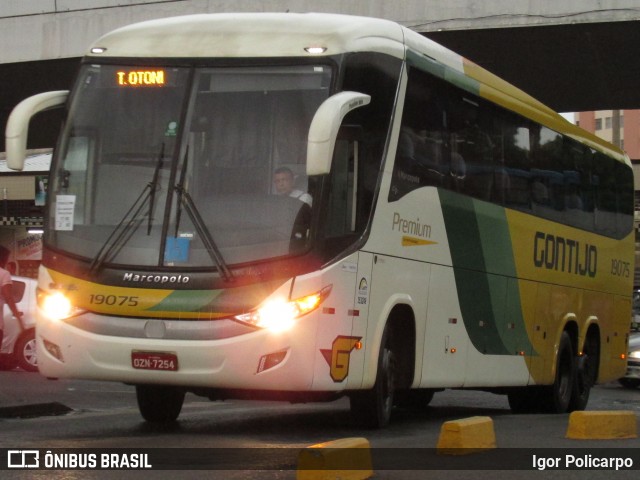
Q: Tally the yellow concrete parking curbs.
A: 3